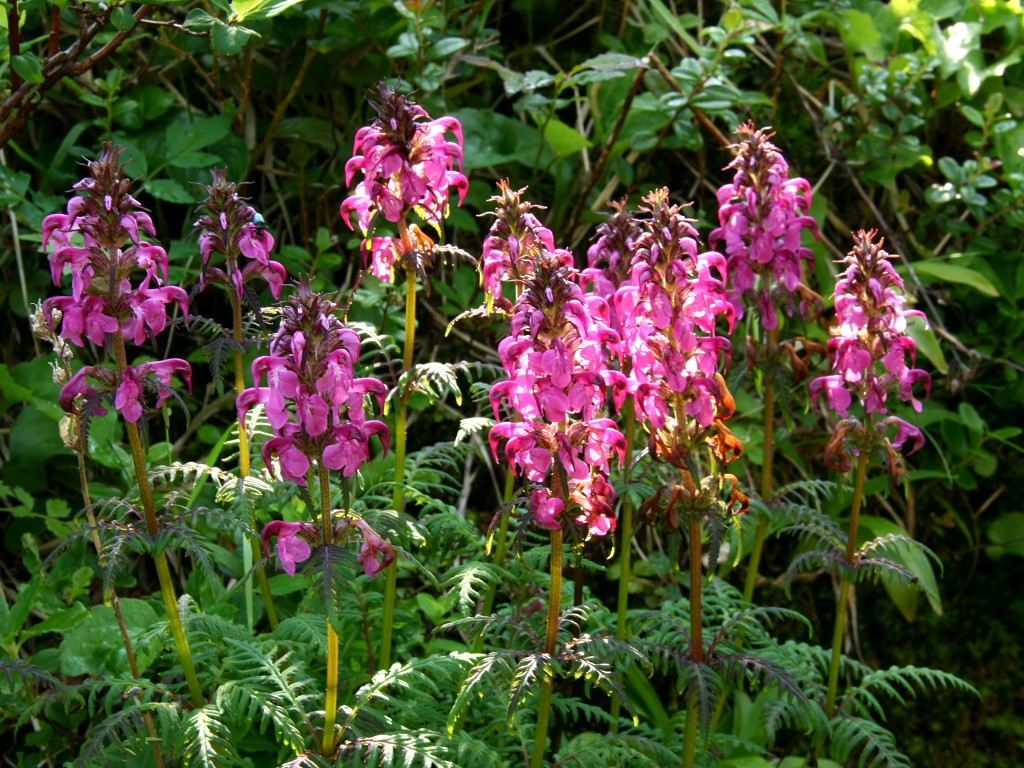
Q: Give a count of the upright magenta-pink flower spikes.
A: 10